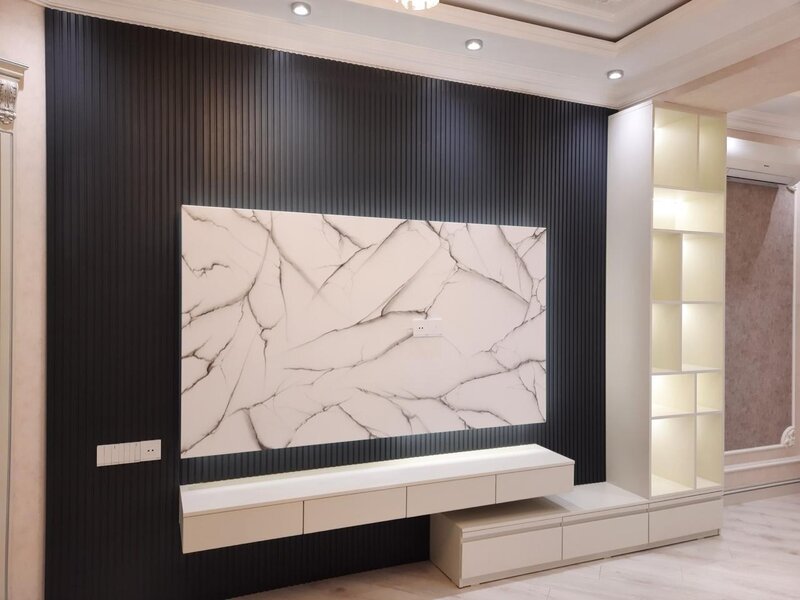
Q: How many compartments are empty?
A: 11